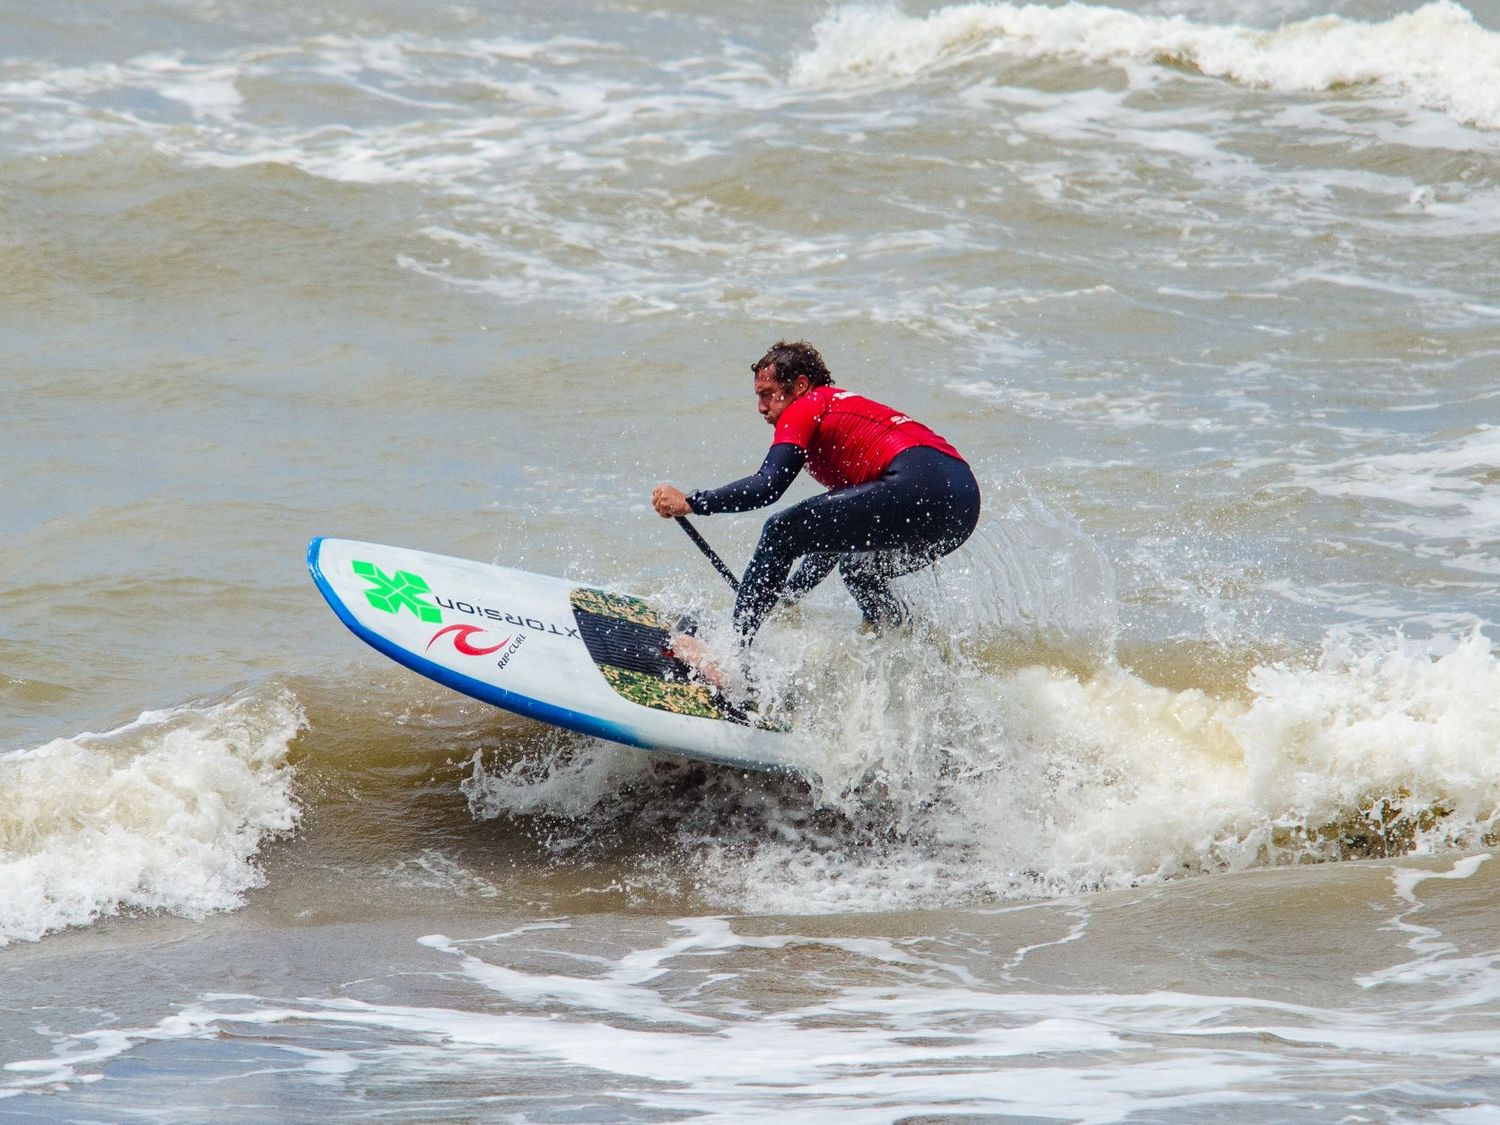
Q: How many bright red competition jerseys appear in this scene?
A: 1